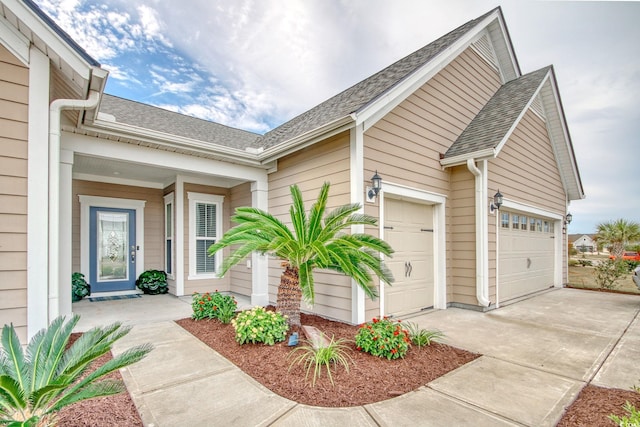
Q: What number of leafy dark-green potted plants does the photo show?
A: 2